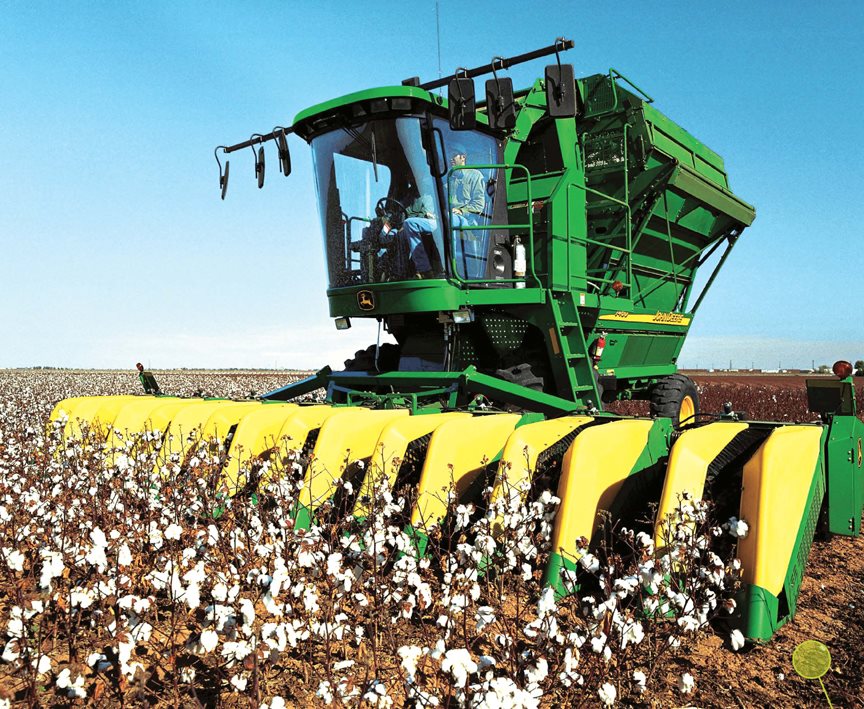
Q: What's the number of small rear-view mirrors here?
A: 6